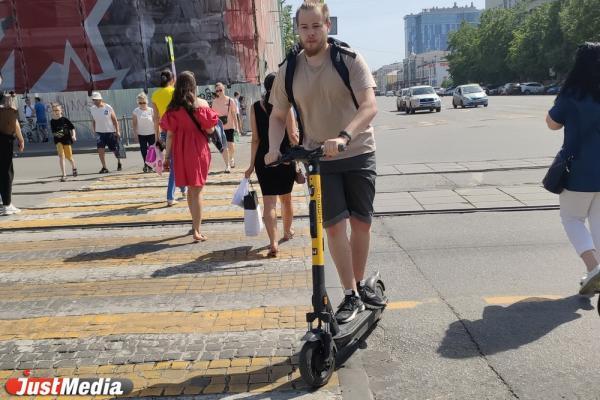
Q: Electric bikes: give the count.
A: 1